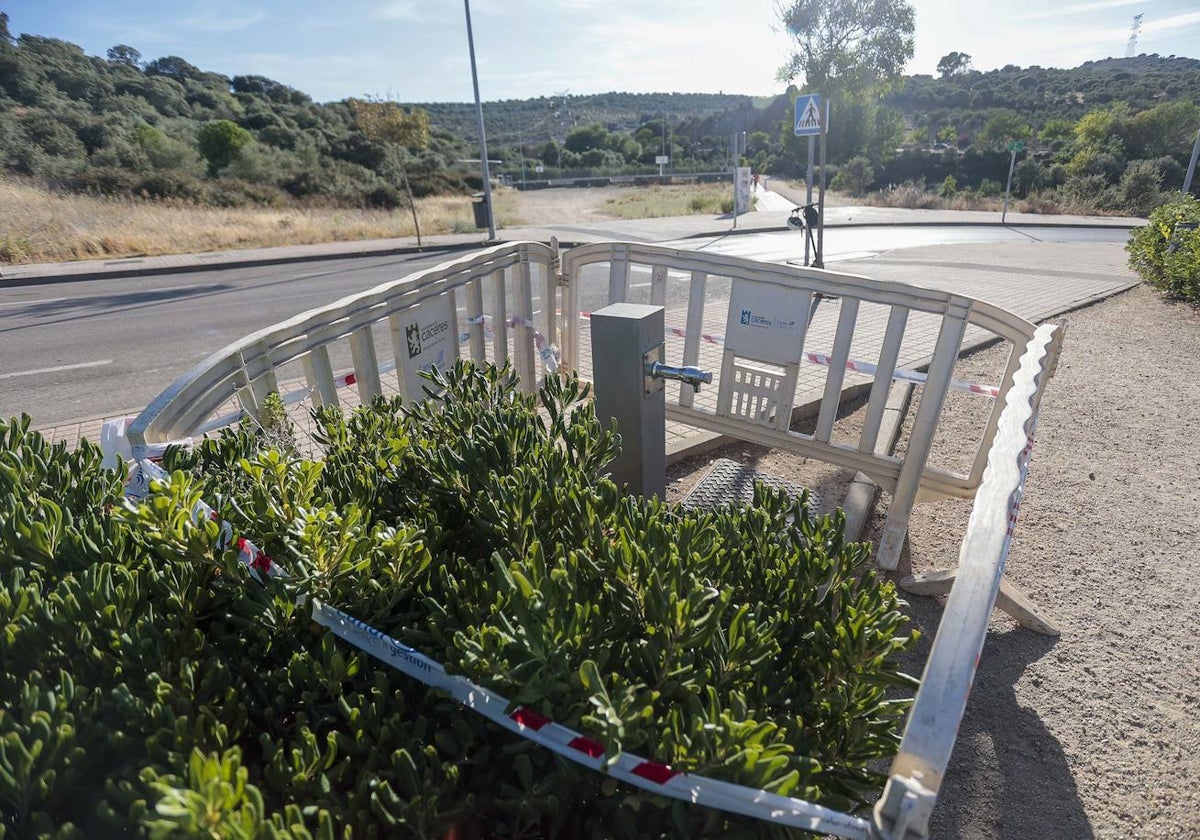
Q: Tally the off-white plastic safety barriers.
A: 3